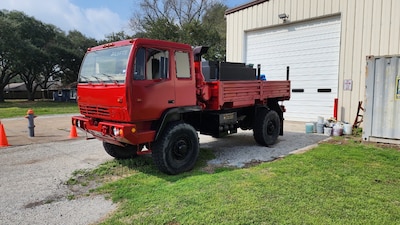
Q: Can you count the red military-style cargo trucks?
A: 1